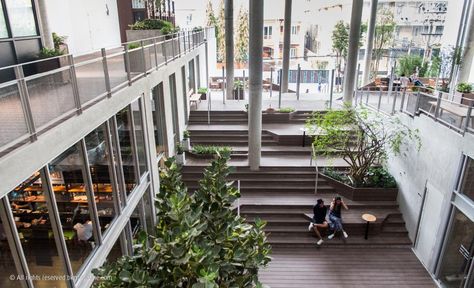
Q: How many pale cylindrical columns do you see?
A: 5